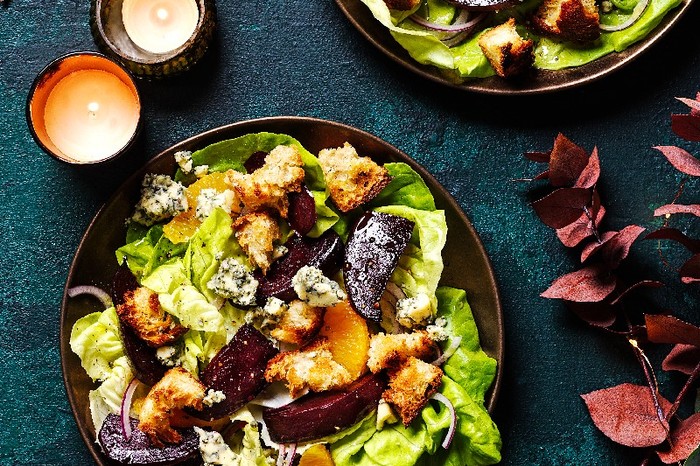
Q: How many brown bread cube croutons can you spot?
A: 12